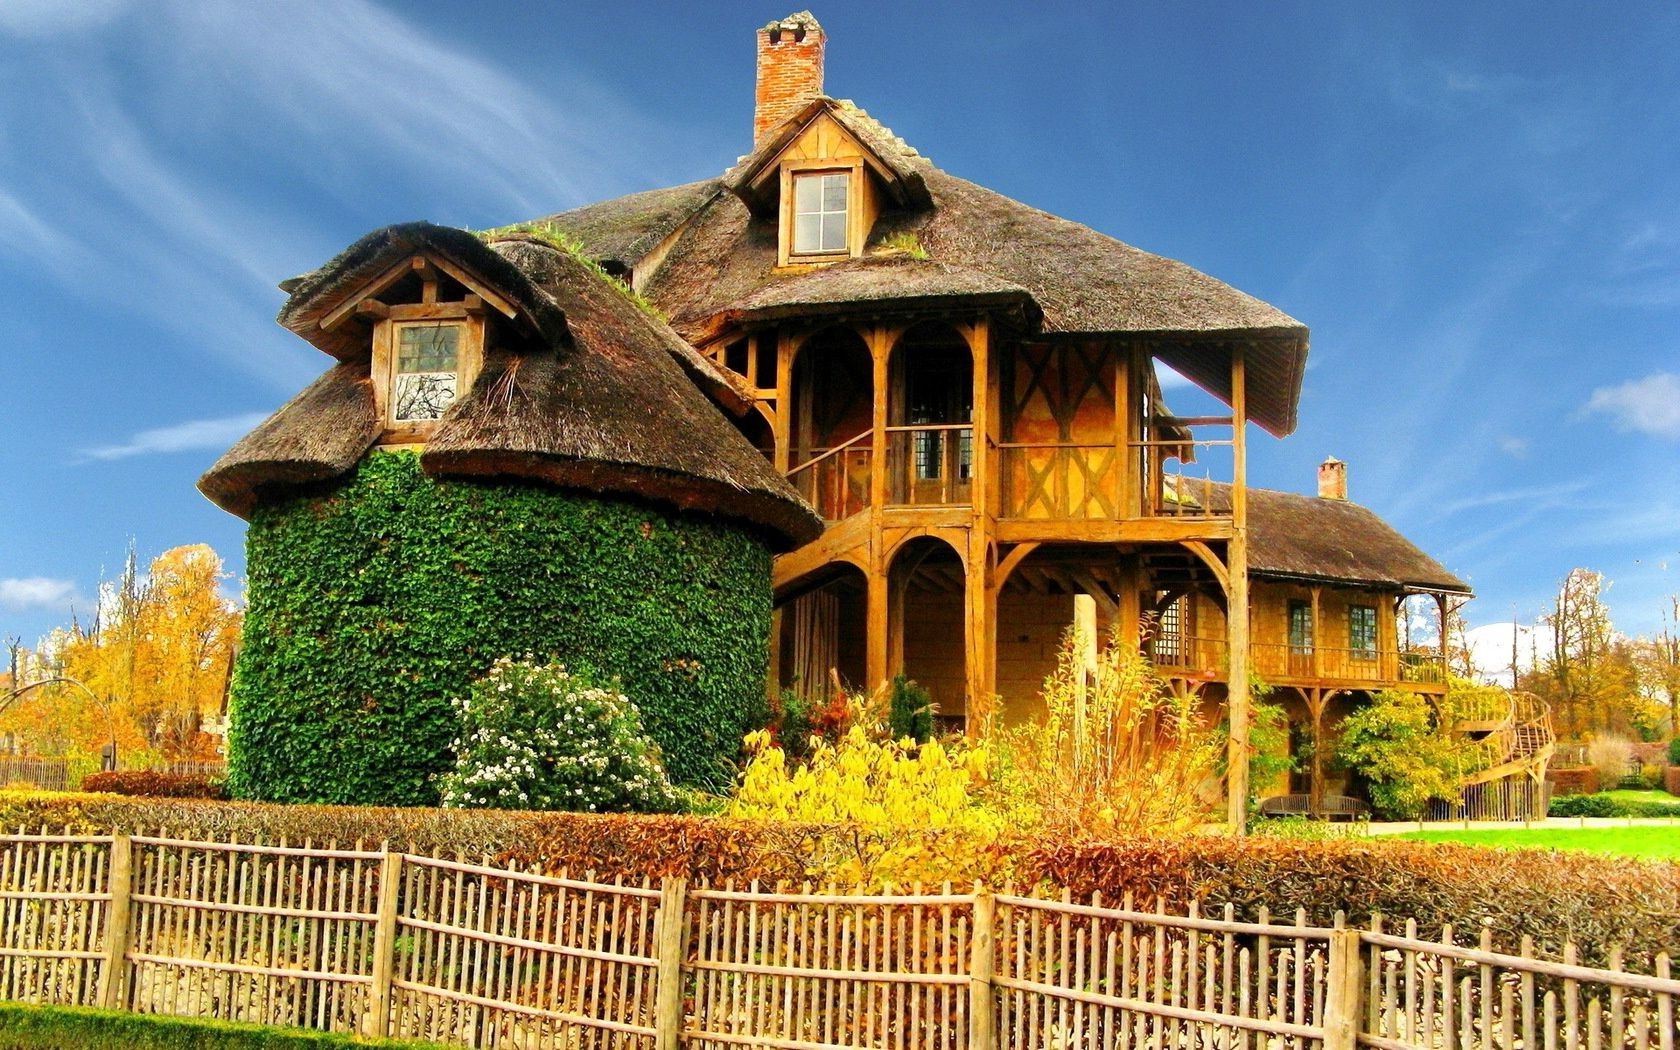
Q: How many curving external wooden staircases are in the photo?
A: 1